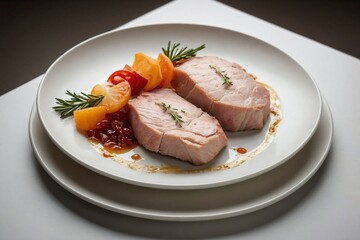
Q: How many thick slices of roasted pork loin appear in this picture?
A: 2